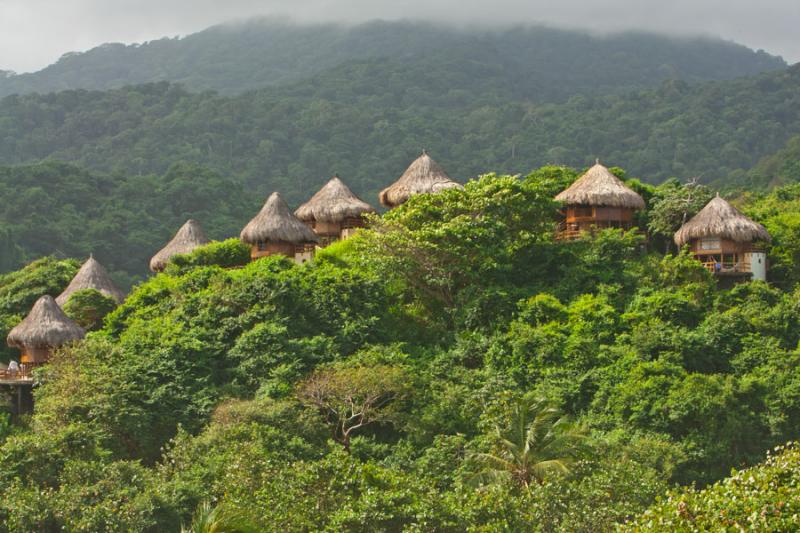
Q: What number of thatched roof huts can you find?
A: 8